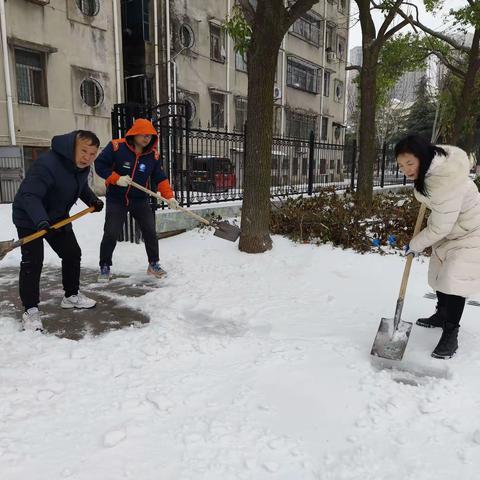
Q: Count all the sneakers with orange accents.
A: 2